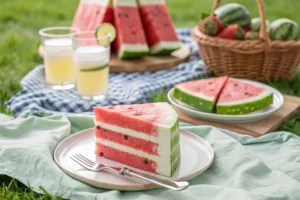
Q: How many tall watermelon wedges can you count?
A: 3